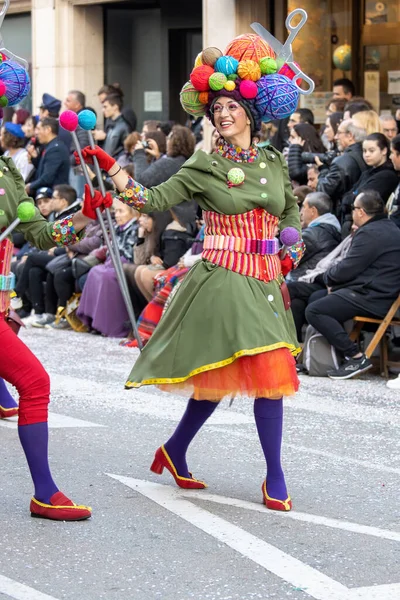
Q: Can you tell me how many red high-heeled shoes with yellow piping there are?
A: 2